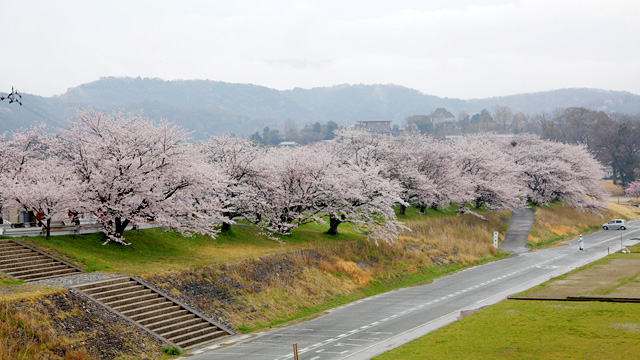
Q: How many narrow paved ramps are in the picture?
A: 1